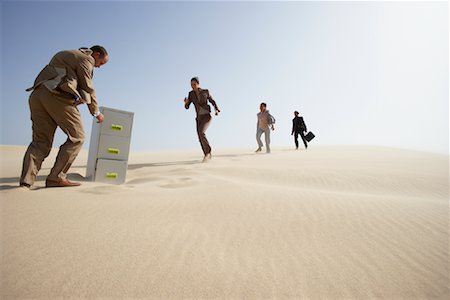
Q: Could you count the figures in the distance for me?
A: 3